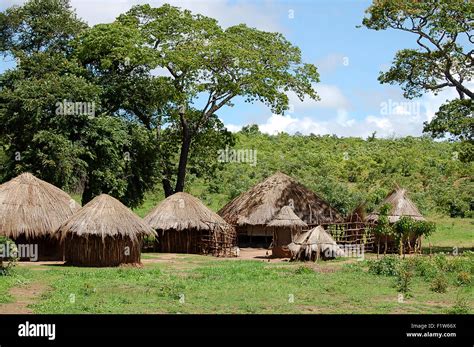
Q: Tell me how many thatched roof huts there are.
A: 7